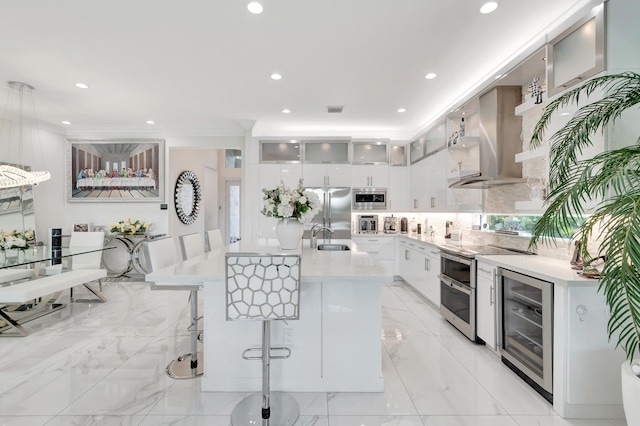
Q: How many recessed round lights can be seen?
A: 9